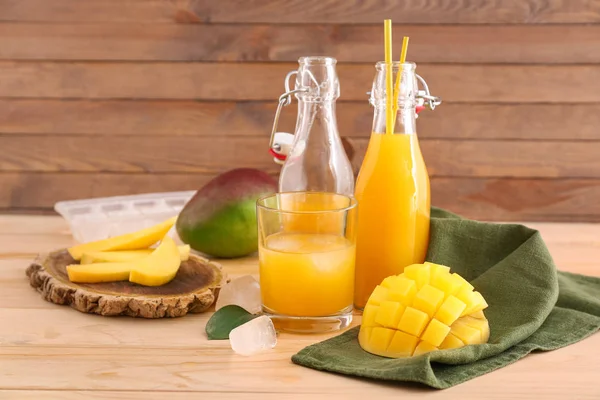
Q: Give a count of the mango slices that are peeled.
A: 4